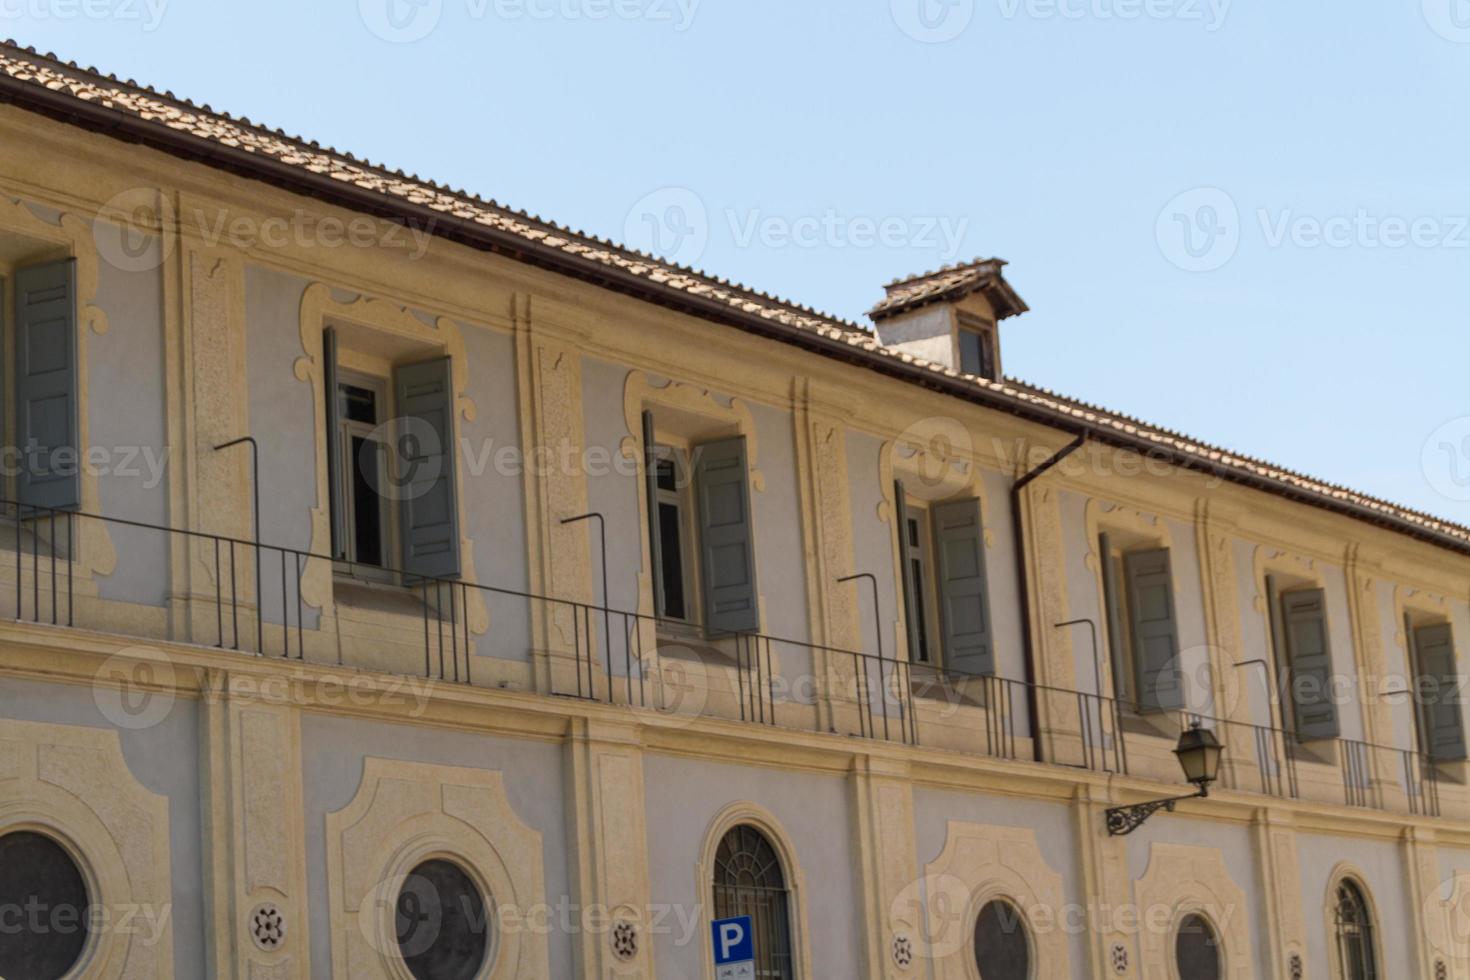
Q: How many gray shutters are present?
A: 13